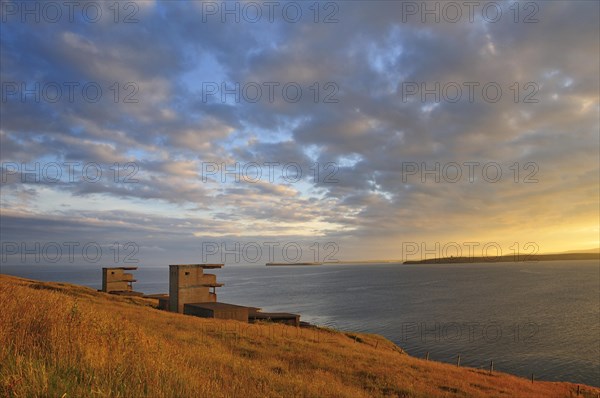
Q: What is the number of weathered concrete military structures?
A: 2